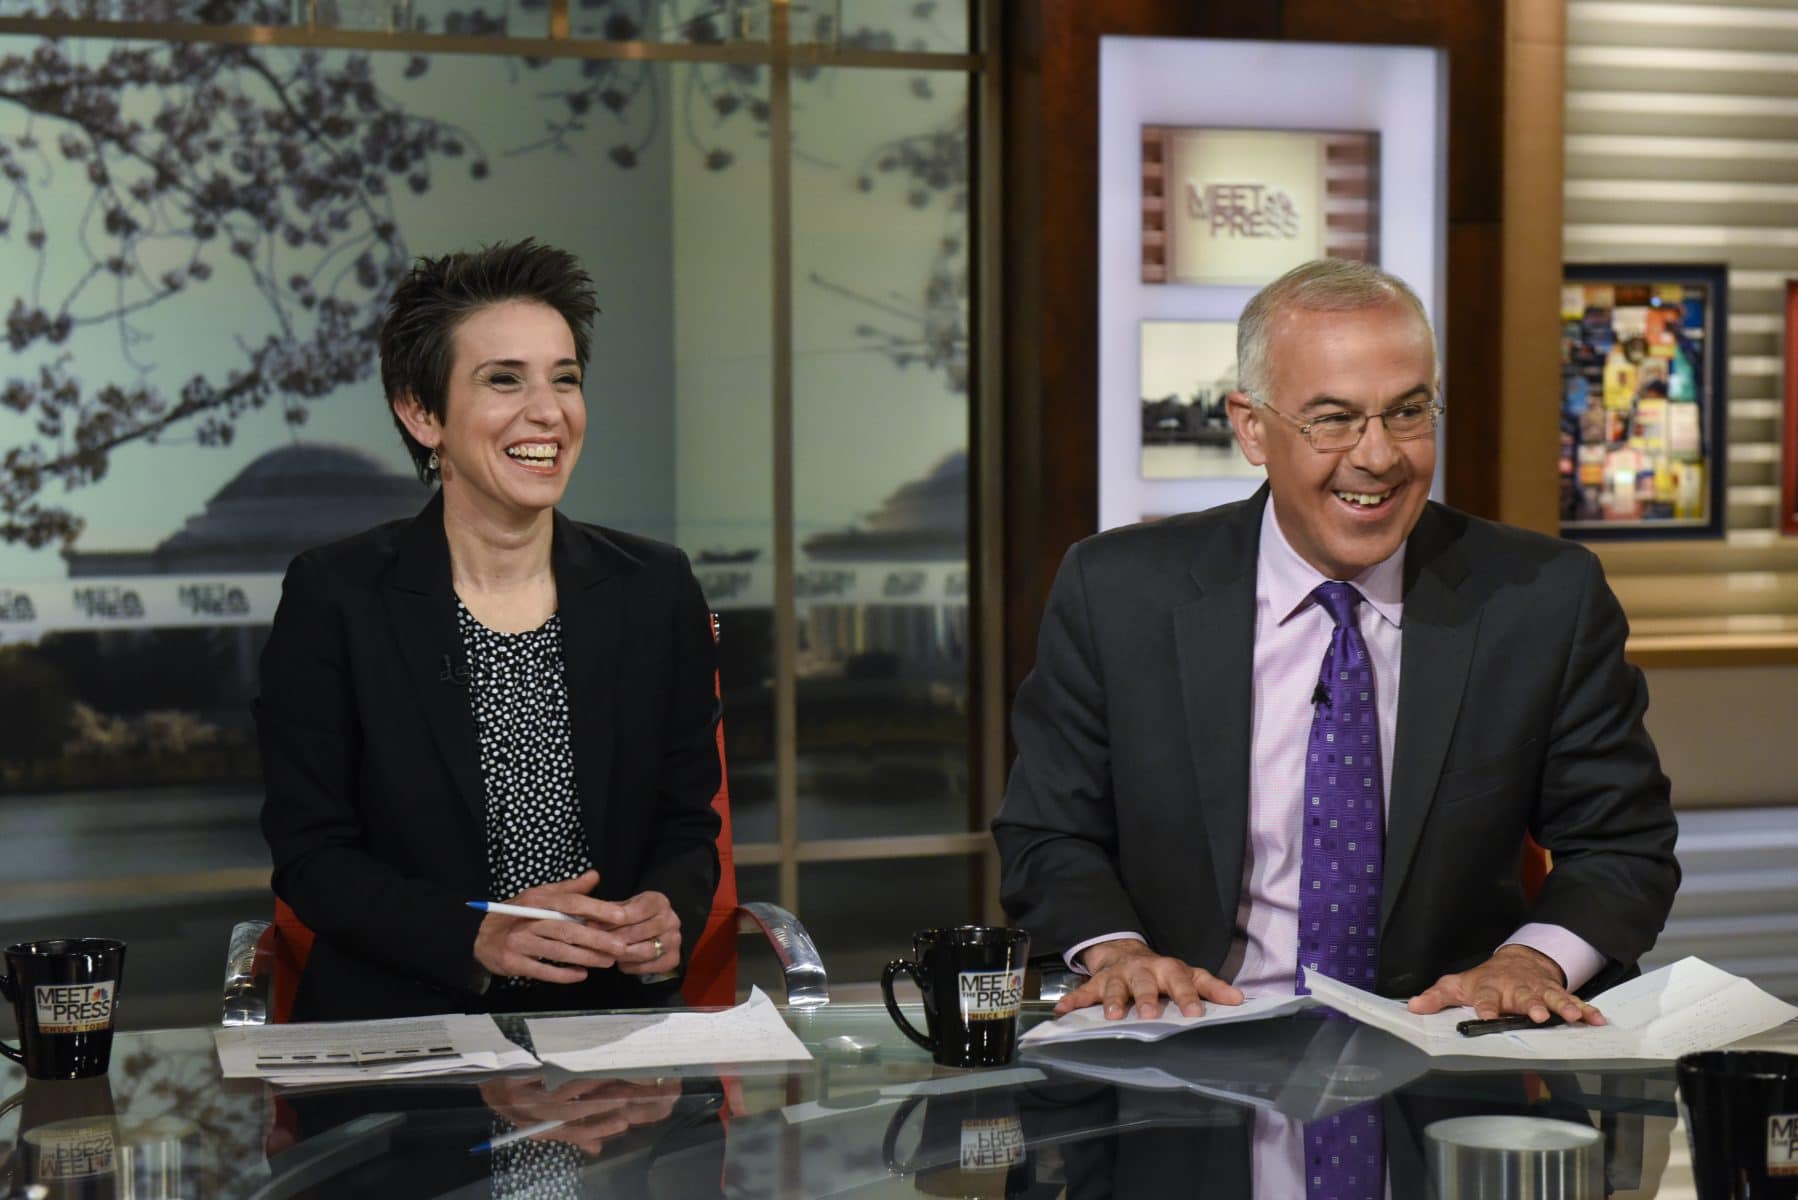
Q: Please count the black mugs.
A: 3